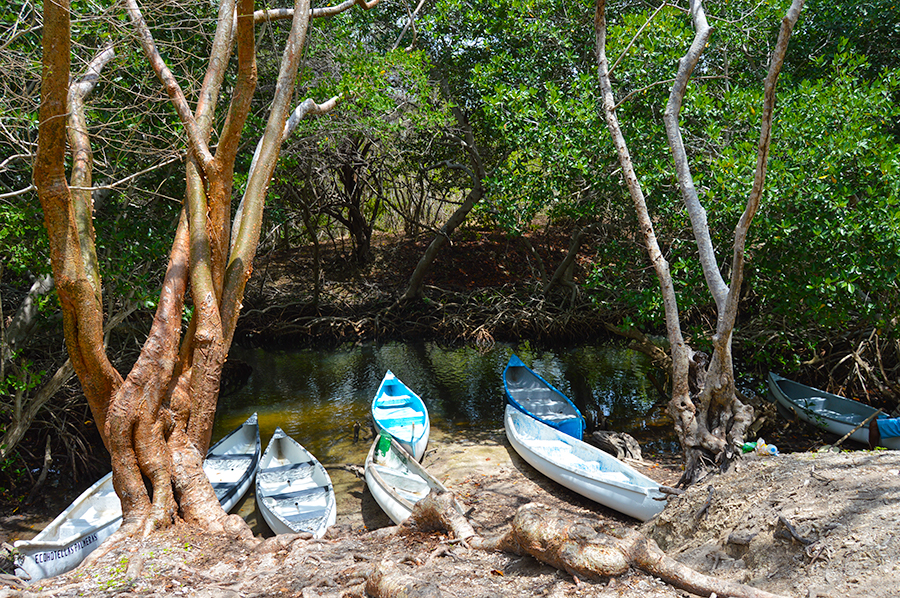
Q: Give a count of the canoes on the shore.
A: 8